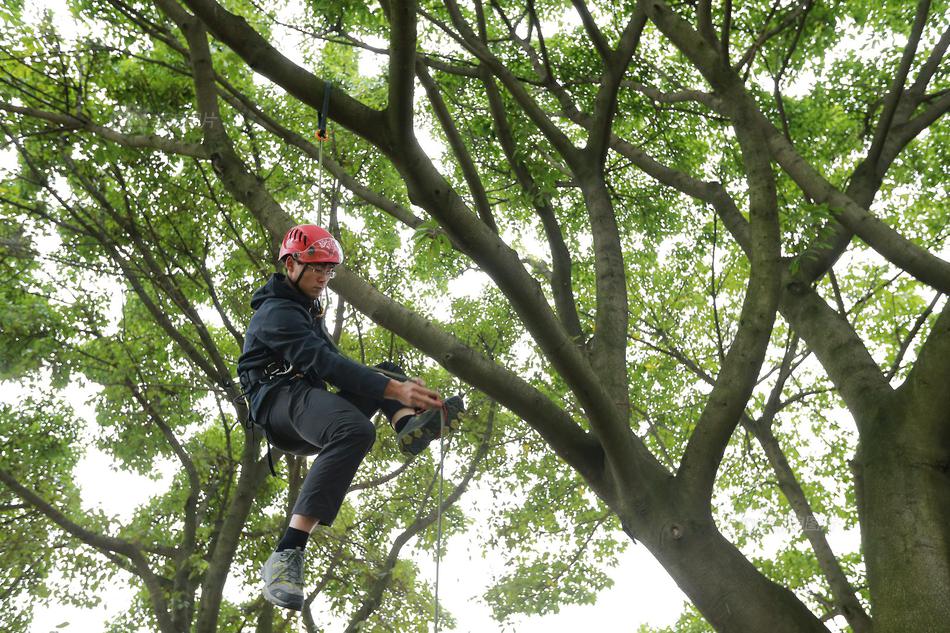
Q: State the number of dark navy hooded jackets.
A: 1